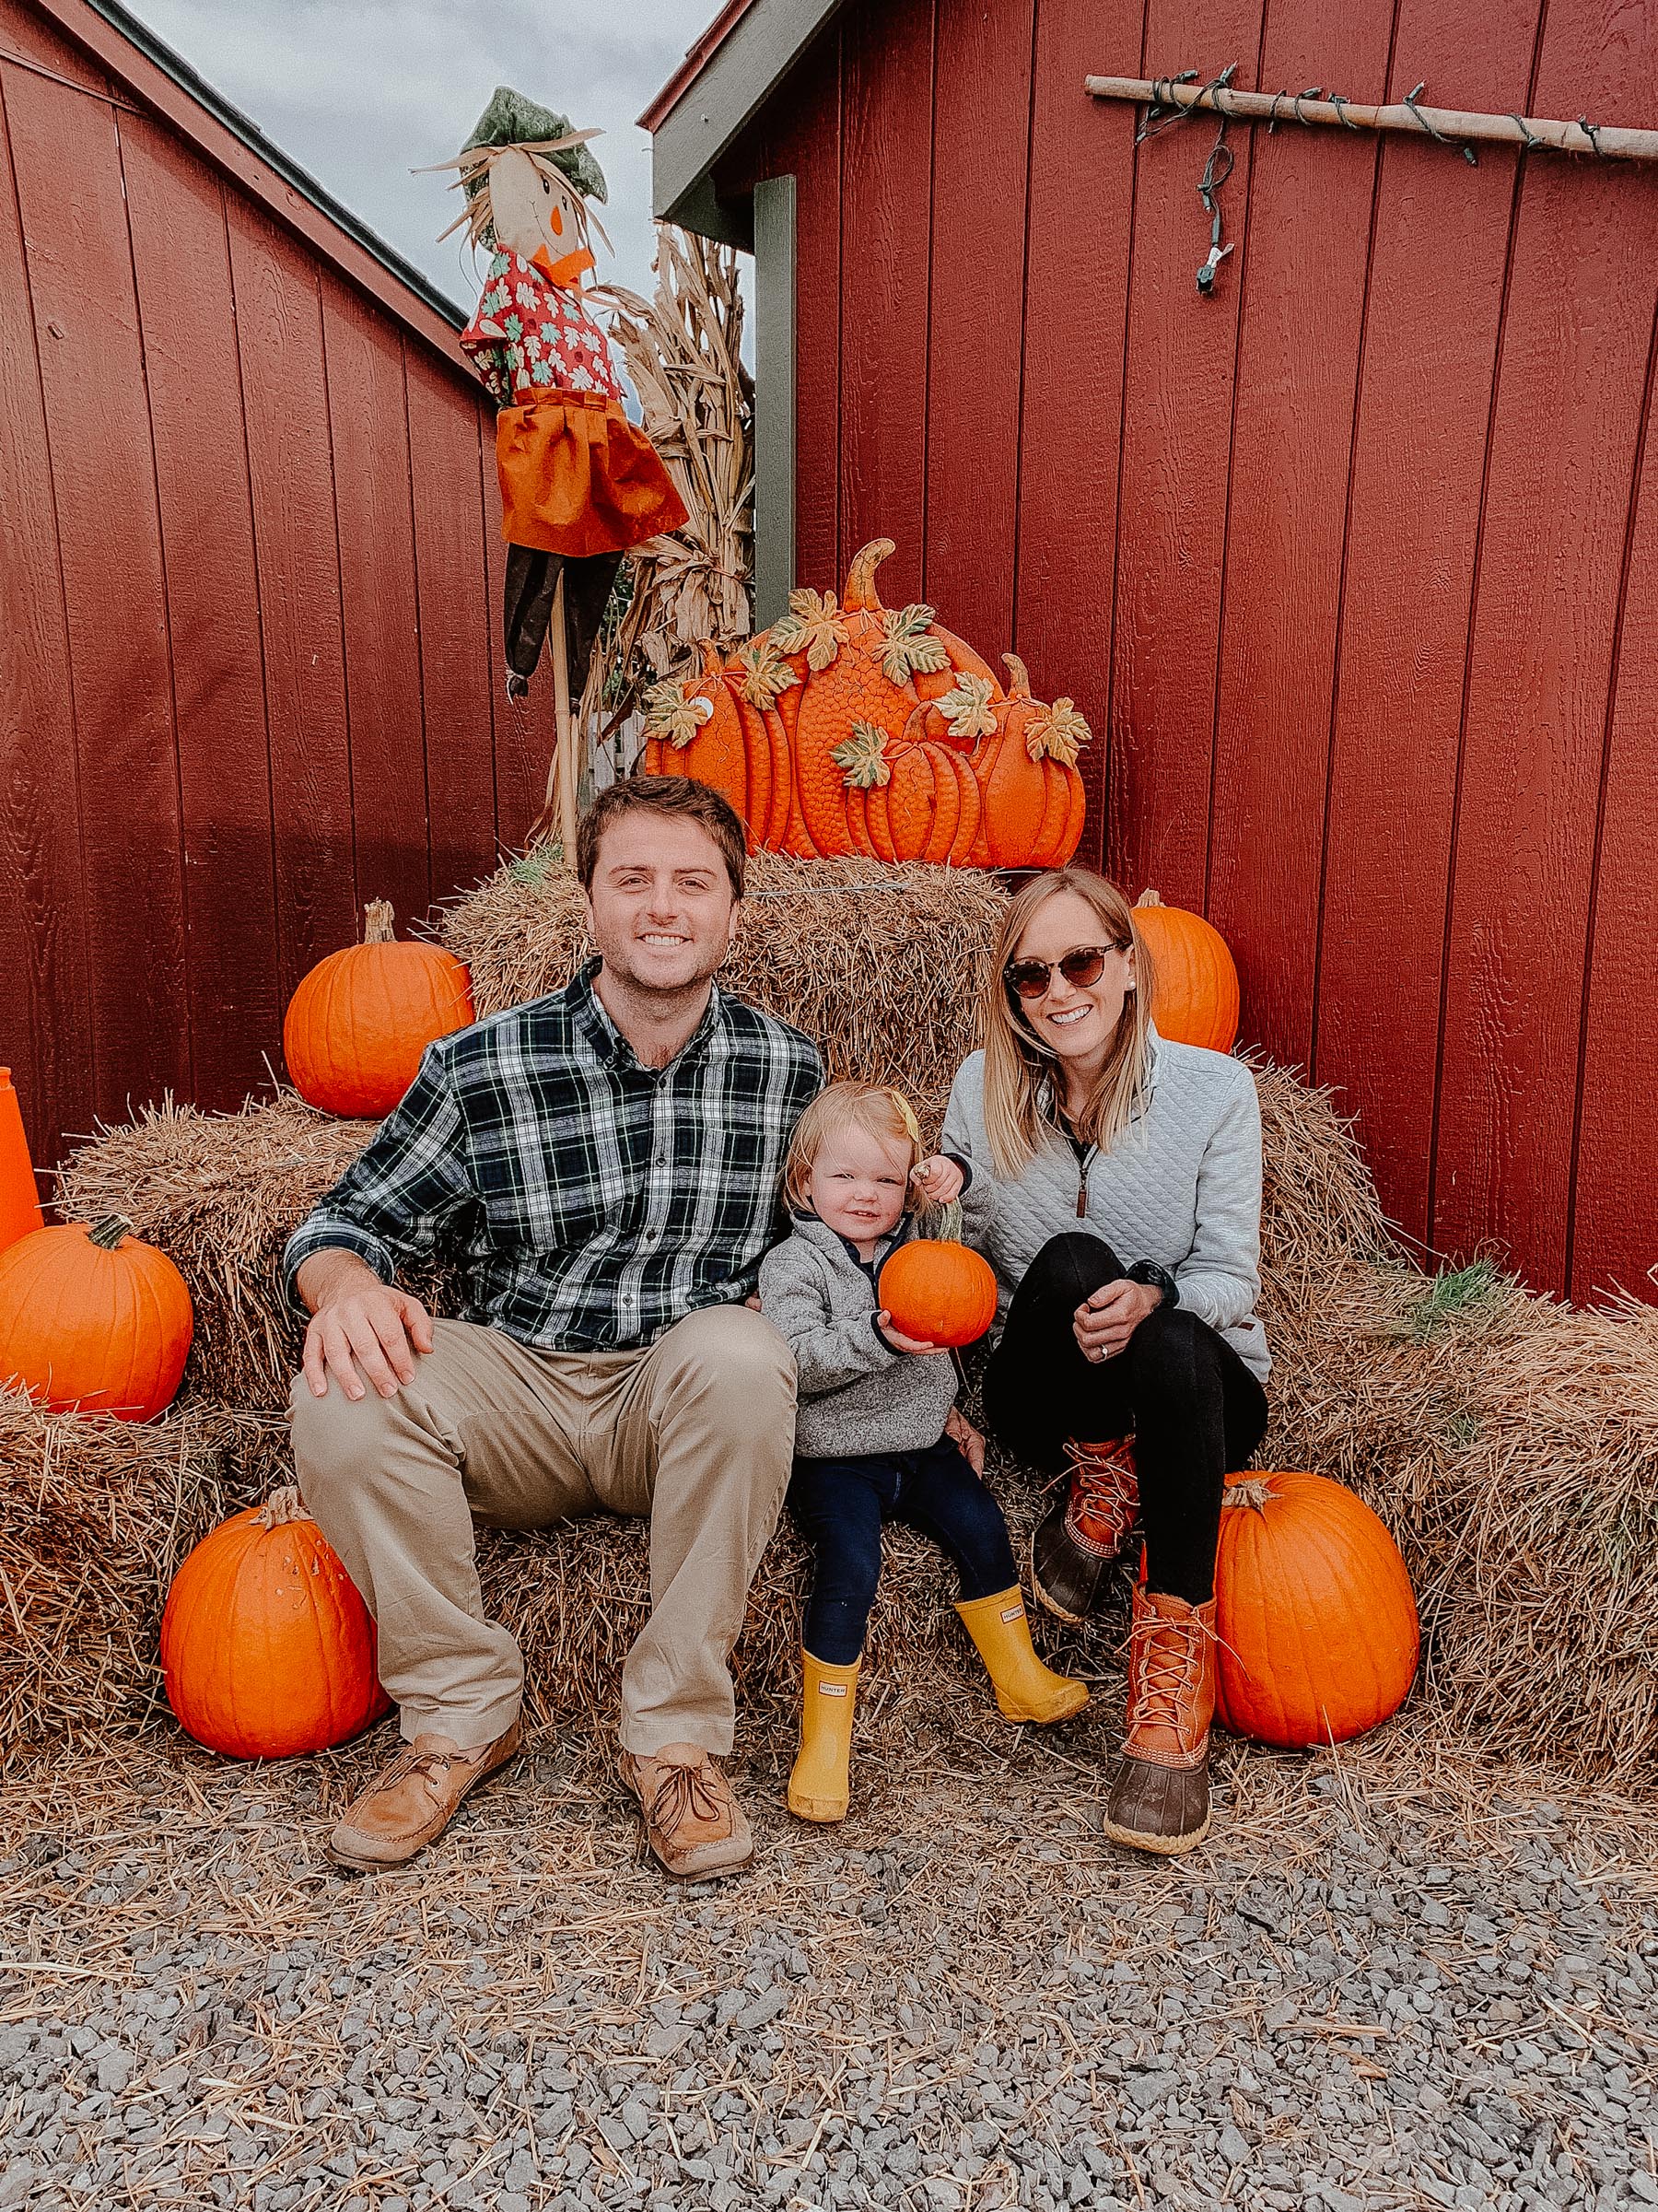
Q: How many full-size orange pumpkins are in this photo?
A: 5